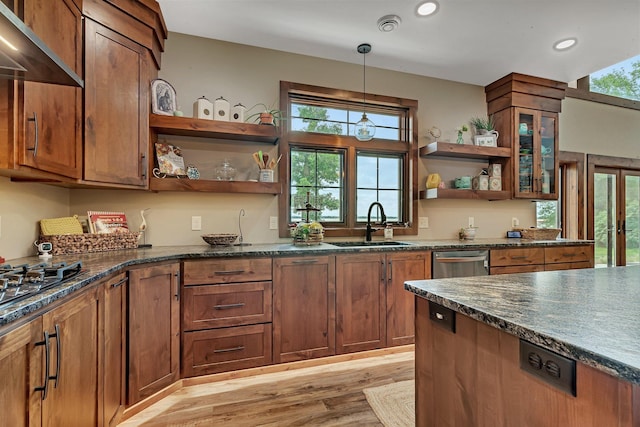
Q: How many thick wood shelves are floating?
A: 4